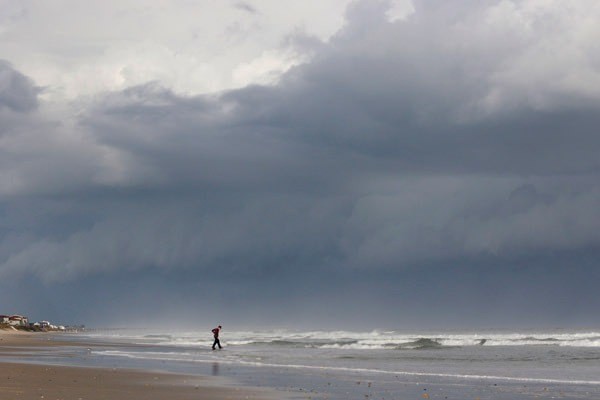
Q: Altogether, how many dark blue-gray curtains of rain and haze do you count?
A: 1